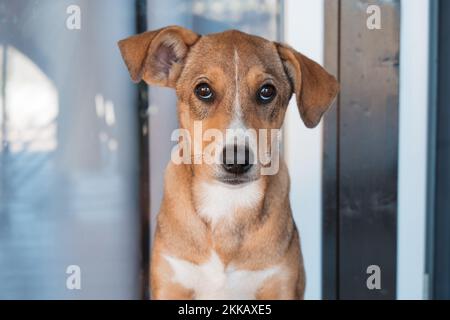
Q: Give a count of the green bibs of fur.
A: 0